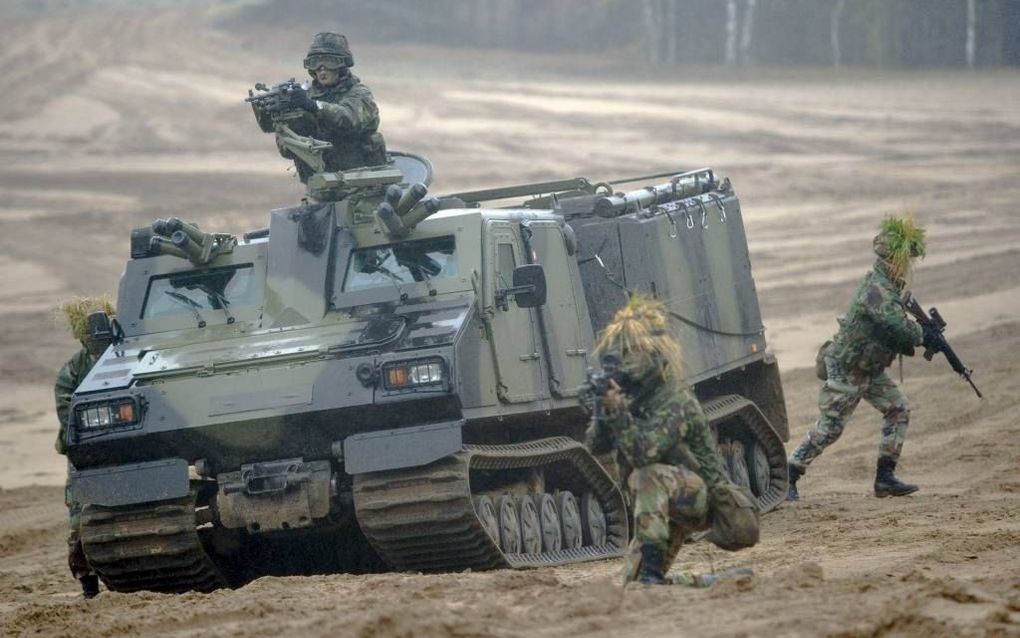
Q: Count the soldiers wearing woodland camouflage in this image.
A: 4